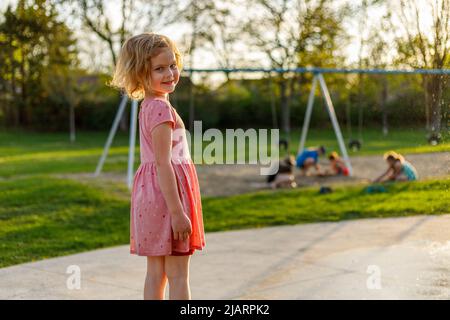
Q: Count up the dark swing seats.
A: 3